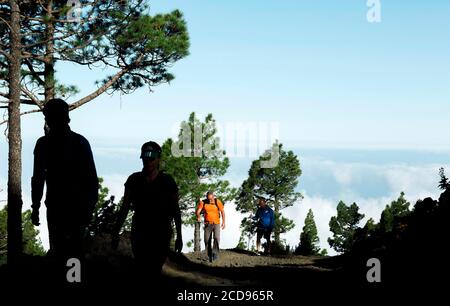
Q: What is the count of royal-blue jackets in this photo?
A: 1